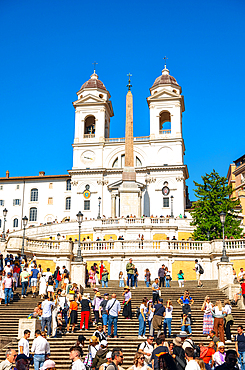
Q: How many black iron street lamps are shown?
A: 6